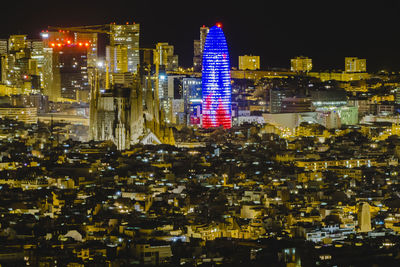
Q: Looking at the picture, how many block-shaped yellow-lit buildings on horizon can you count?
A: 3